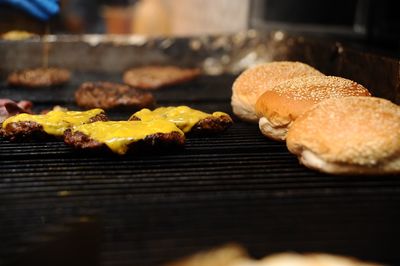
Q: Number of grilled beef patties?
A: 6